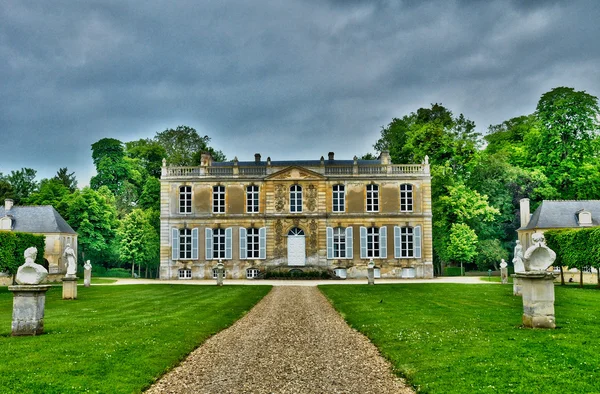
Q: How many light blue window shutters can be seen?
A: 12